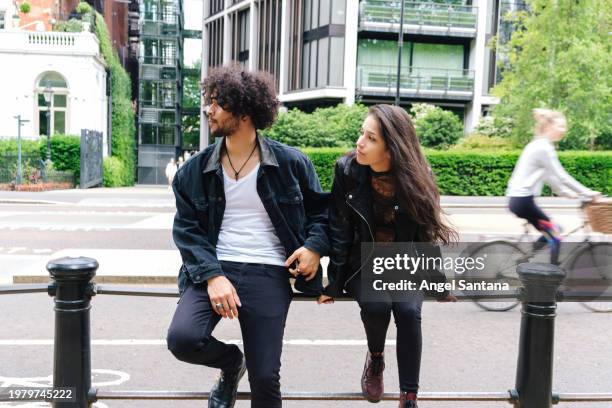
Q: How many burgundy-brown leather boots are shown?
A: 2